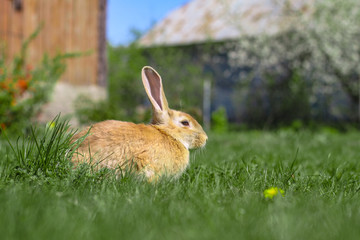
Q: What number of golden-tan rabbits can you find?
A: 1